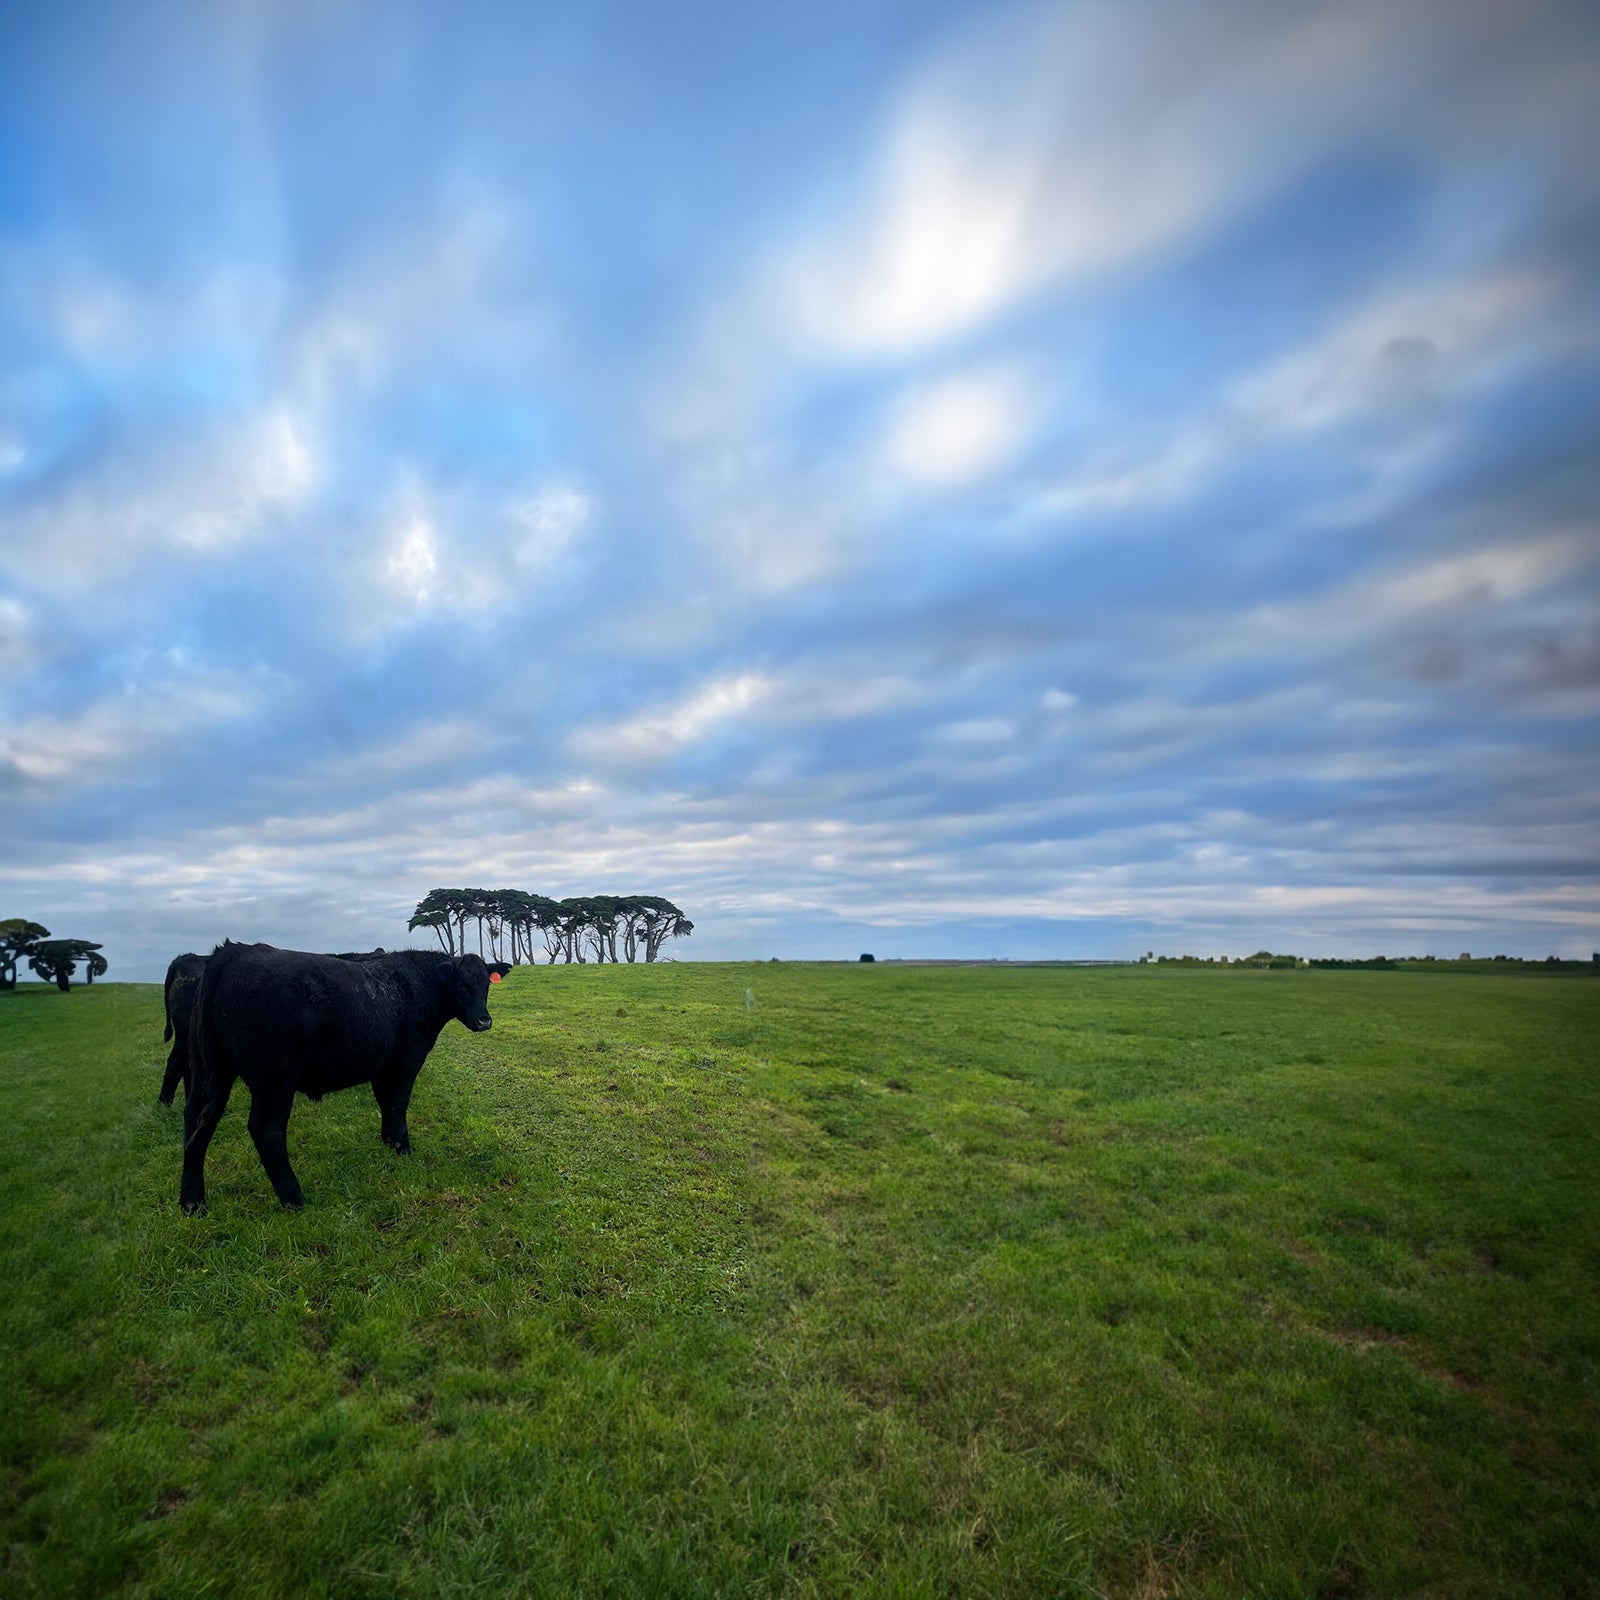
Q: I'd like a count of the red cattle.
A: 0